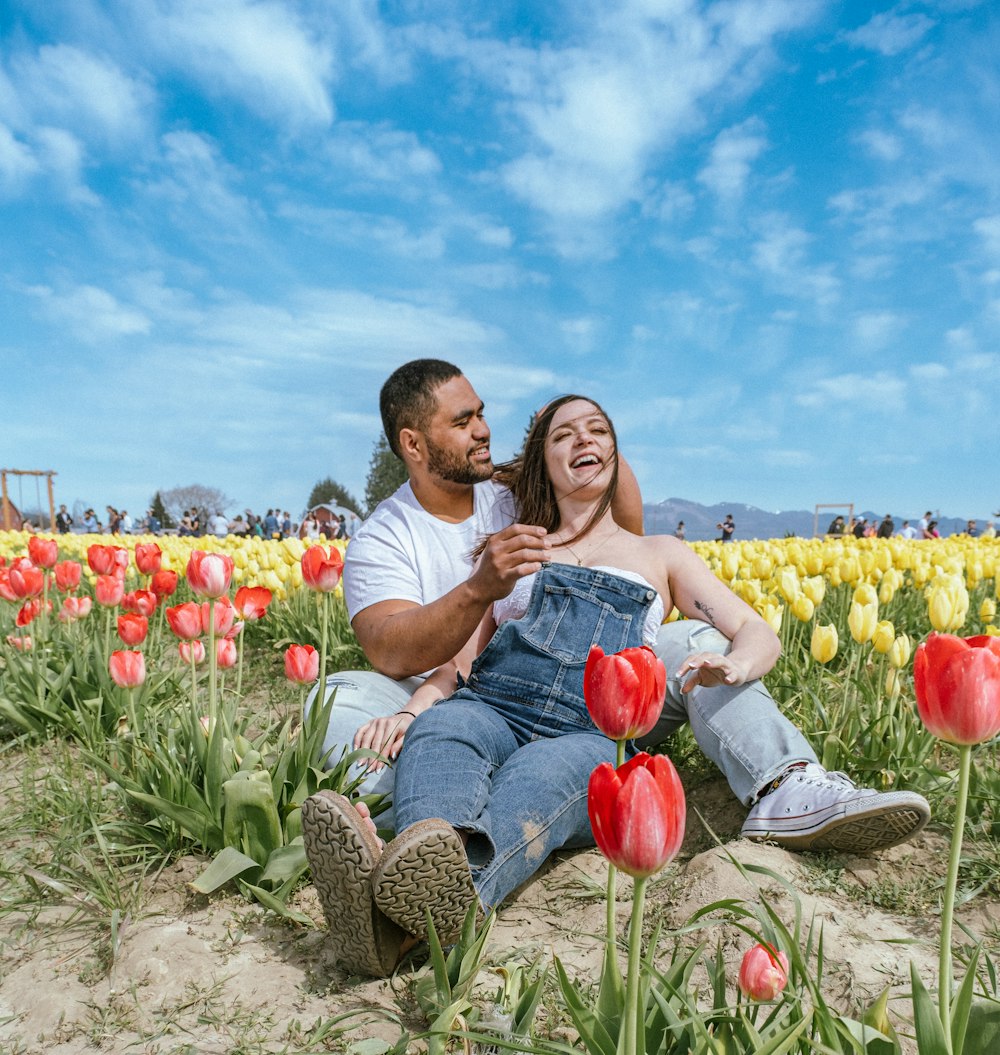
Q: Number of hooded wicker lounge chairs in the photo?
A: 0